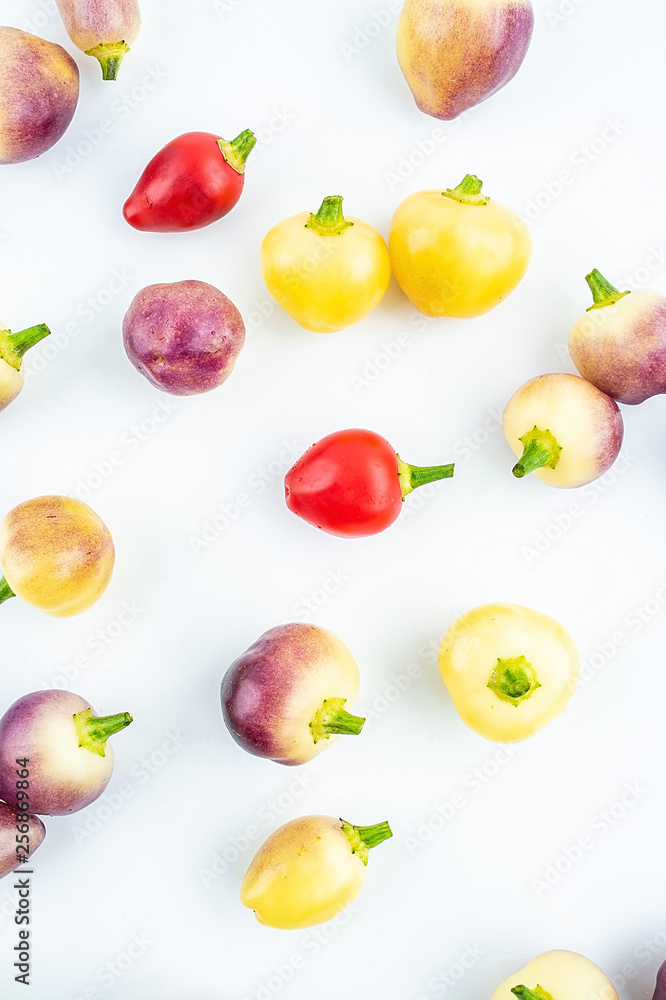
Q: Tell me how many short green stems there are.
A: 14